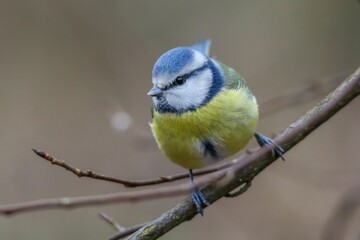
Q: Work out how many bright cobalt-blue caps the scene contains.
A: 1